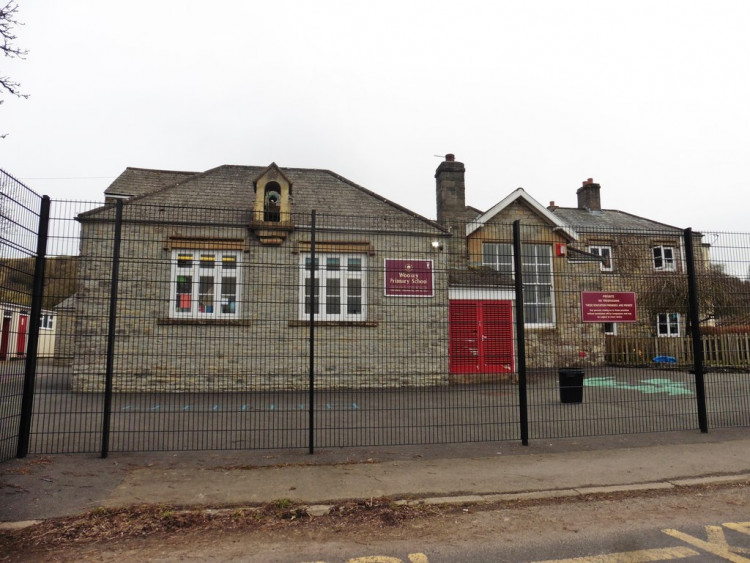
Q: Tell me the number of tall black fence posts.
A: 5